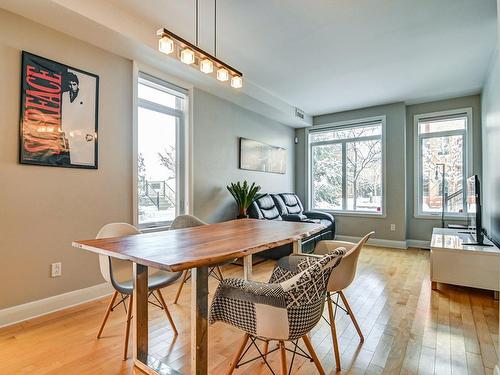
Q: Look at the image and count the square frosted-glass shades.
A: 5